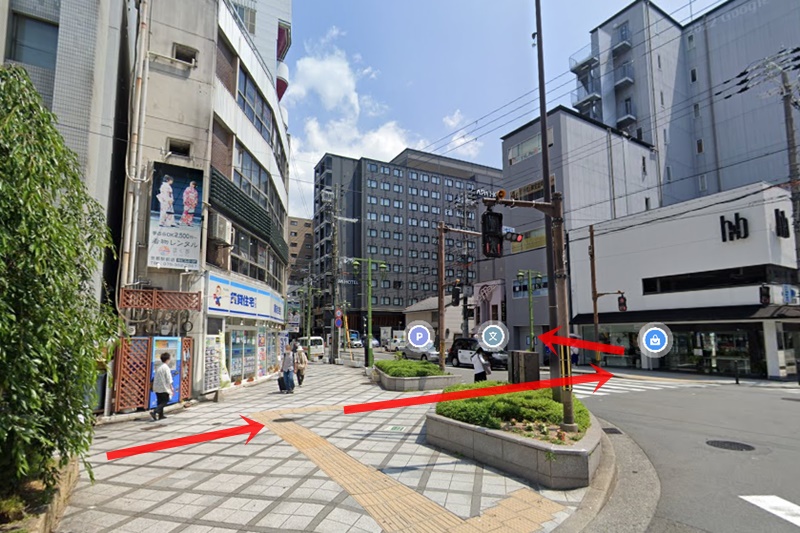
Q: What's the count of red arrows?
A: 3